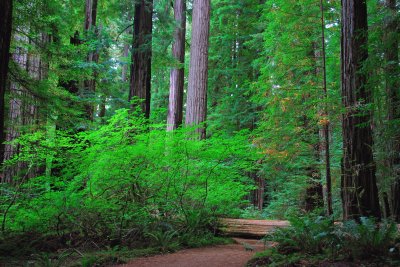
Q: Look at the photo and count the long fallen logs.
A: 1